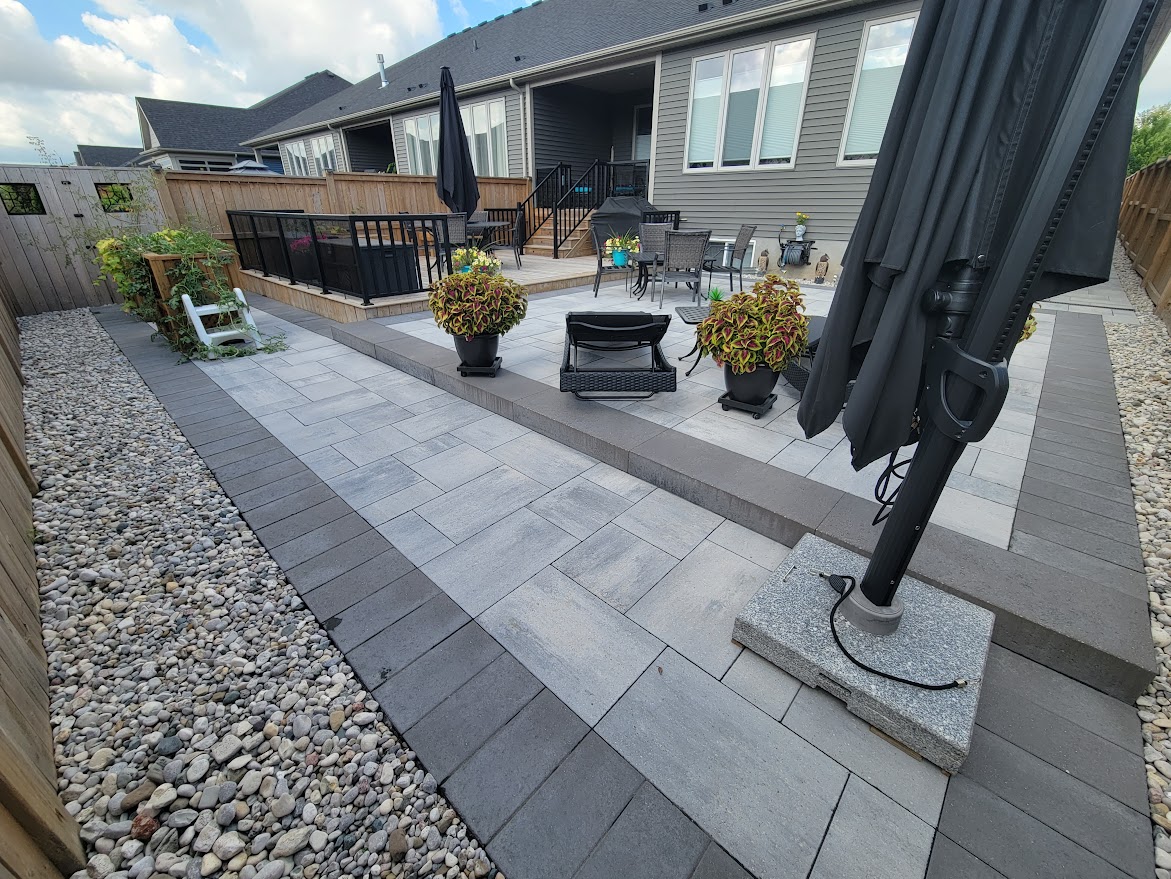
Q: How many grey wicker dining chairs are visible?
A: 7